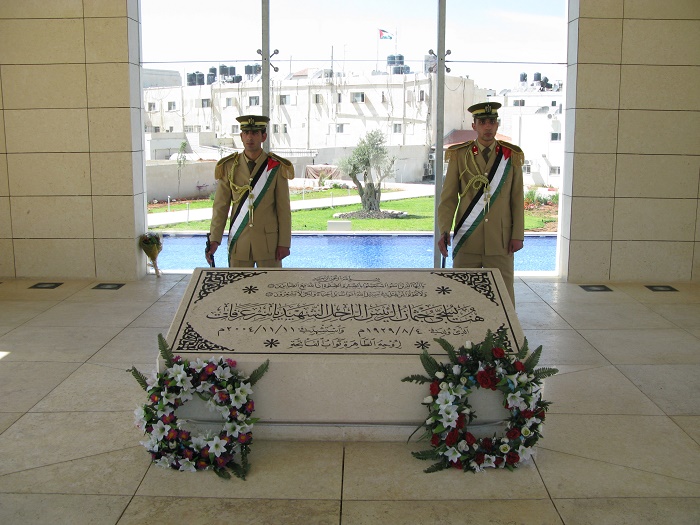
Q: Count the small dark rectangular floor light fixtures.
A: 4